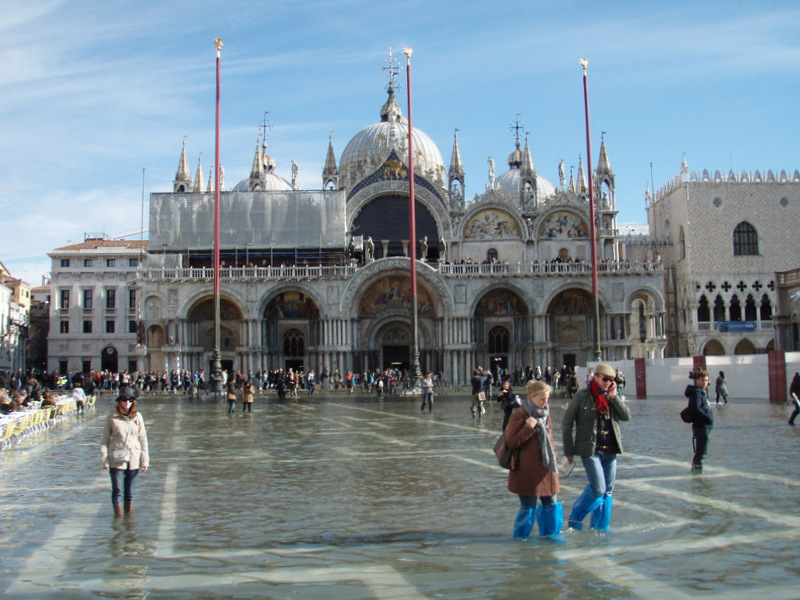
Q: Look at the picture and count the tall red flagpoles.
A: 3